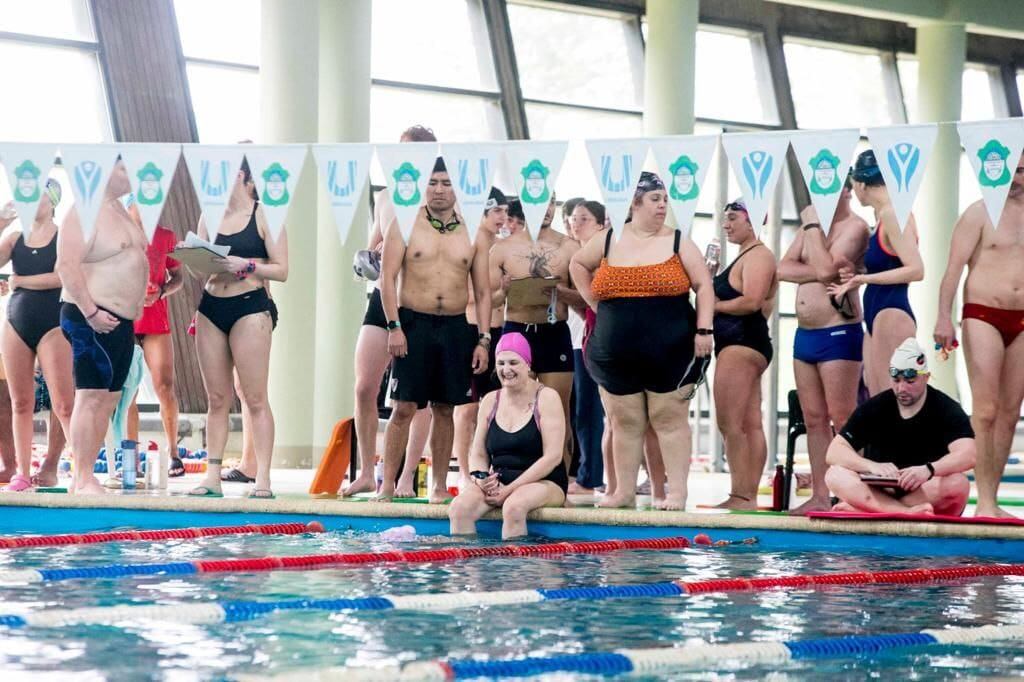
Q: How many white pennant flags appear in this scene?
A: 15